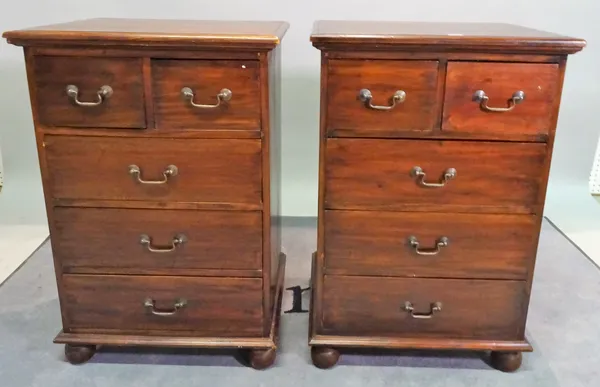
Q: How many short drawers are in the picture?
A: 4